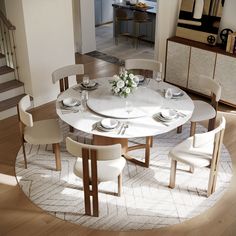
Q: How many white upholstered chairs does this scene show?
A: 6